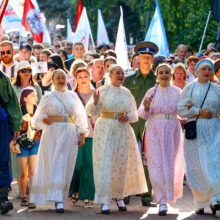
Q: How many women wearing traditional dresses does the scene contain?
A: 4